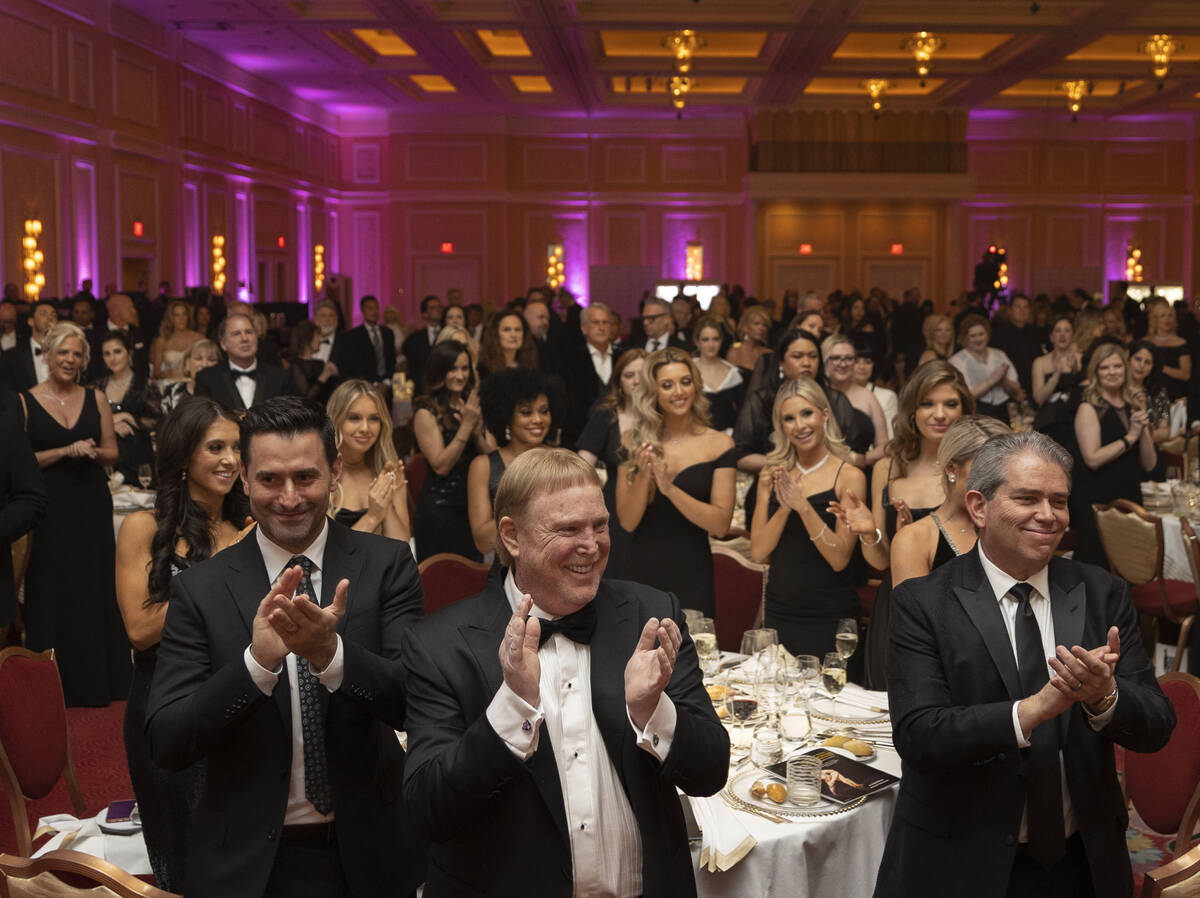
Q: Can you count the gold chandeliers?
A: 6